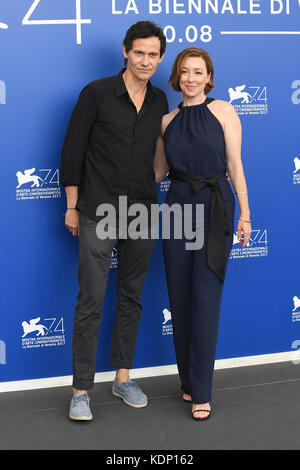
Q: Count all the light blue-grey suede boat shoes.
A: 2